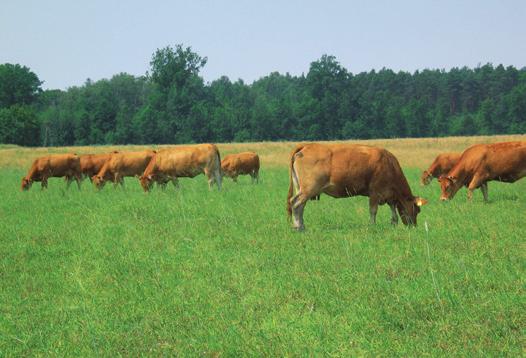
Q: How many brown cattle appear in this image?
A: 8